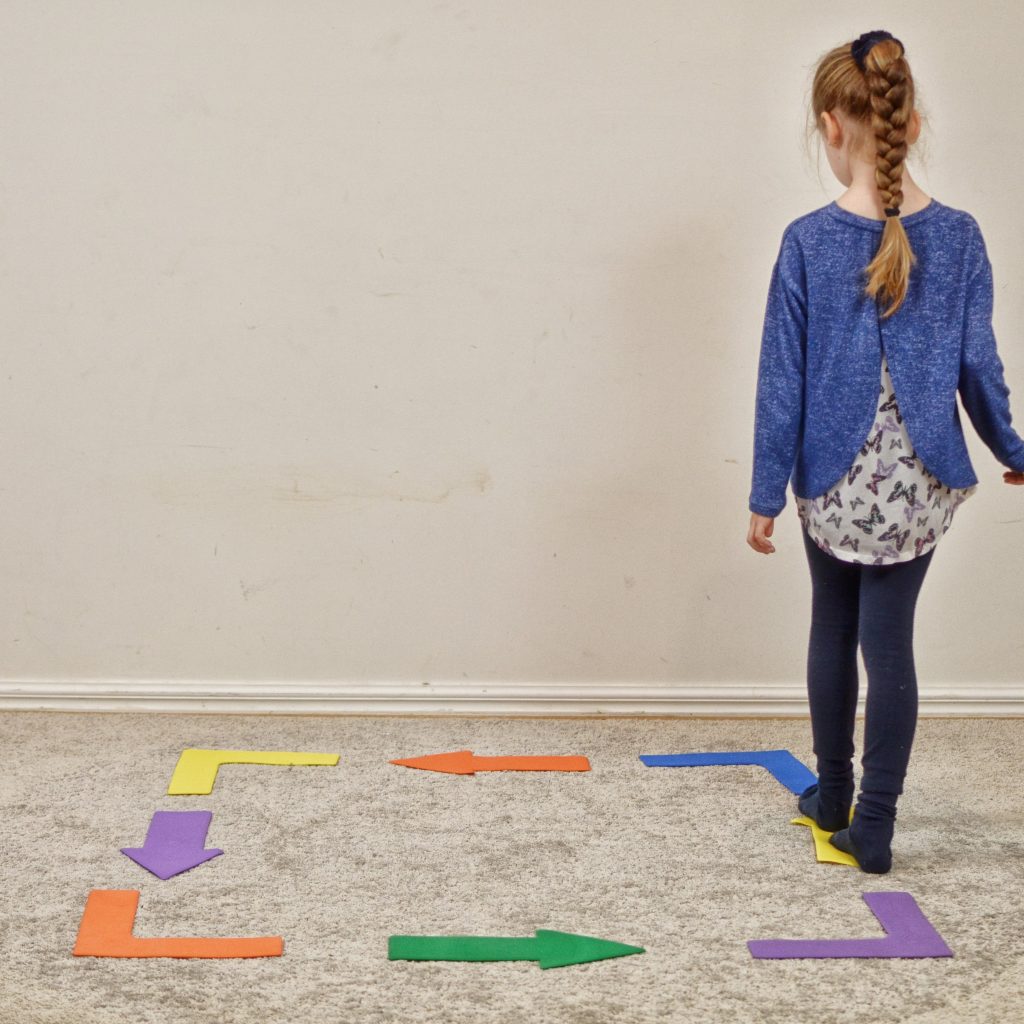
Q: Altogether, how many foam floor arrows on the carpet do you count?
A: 4